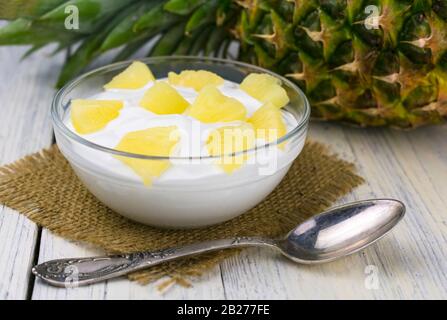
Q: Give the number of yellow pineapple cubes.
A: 9